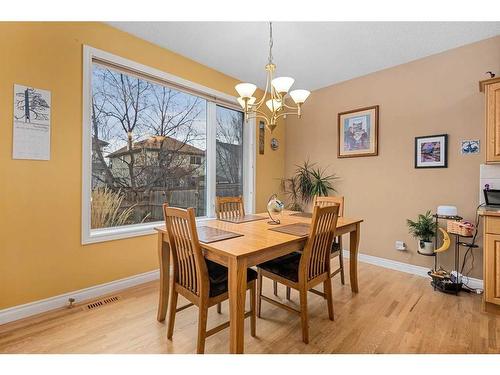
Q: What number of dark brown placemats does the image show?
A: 4